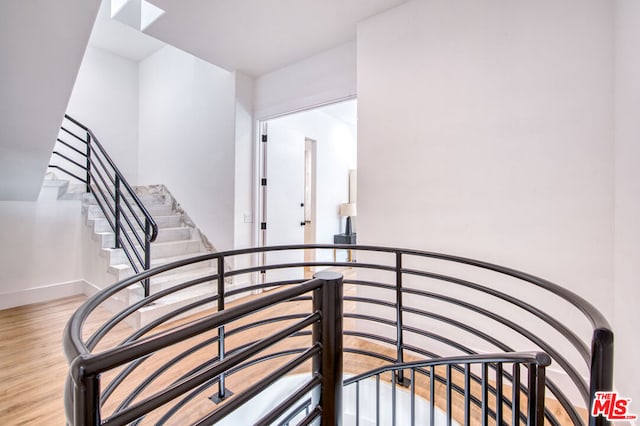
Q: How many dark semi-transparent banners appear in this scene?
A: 0